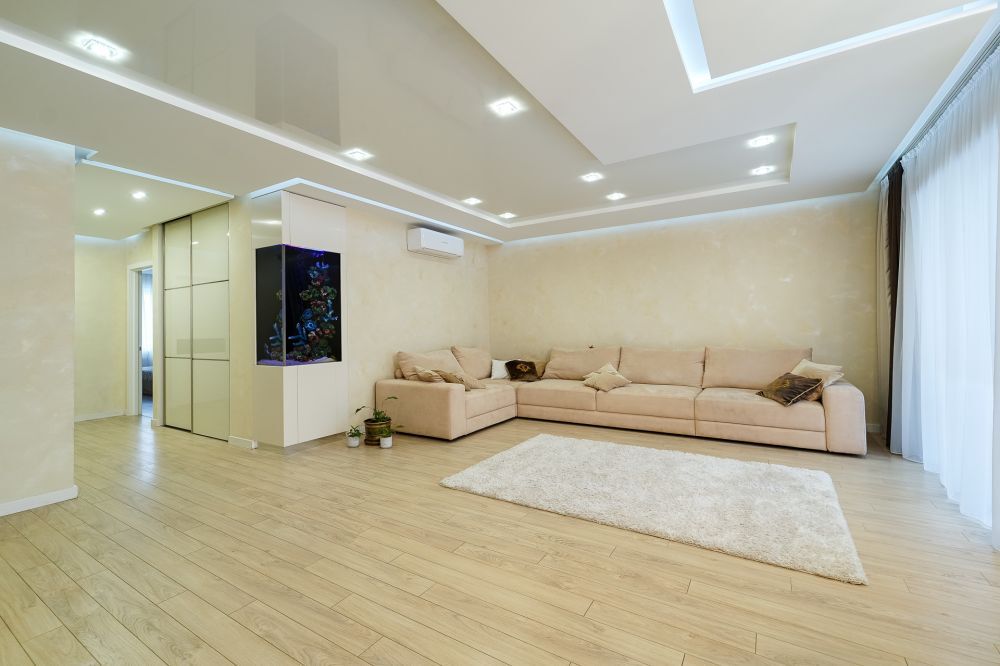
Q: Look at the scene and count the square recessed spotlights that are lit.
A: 9